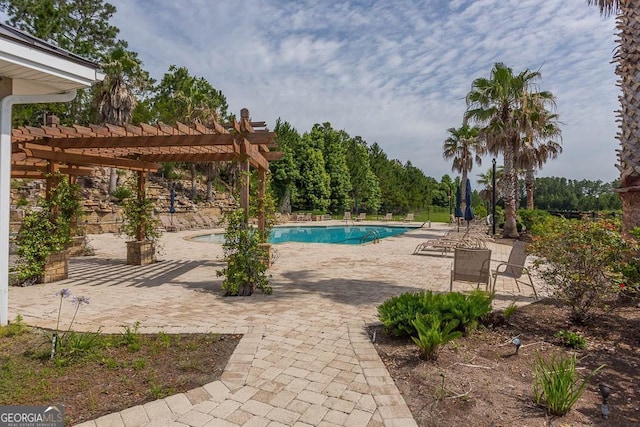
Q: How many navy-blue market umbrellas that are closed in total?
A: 3